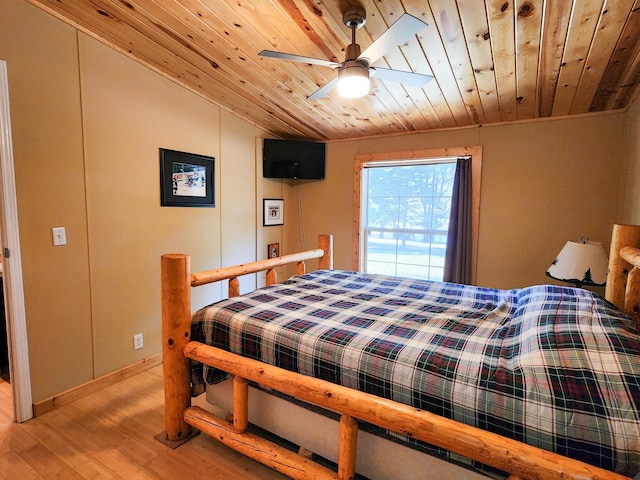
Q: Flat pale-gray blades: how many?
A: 4